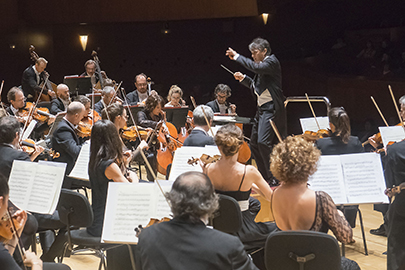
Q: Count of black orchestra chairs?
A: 3